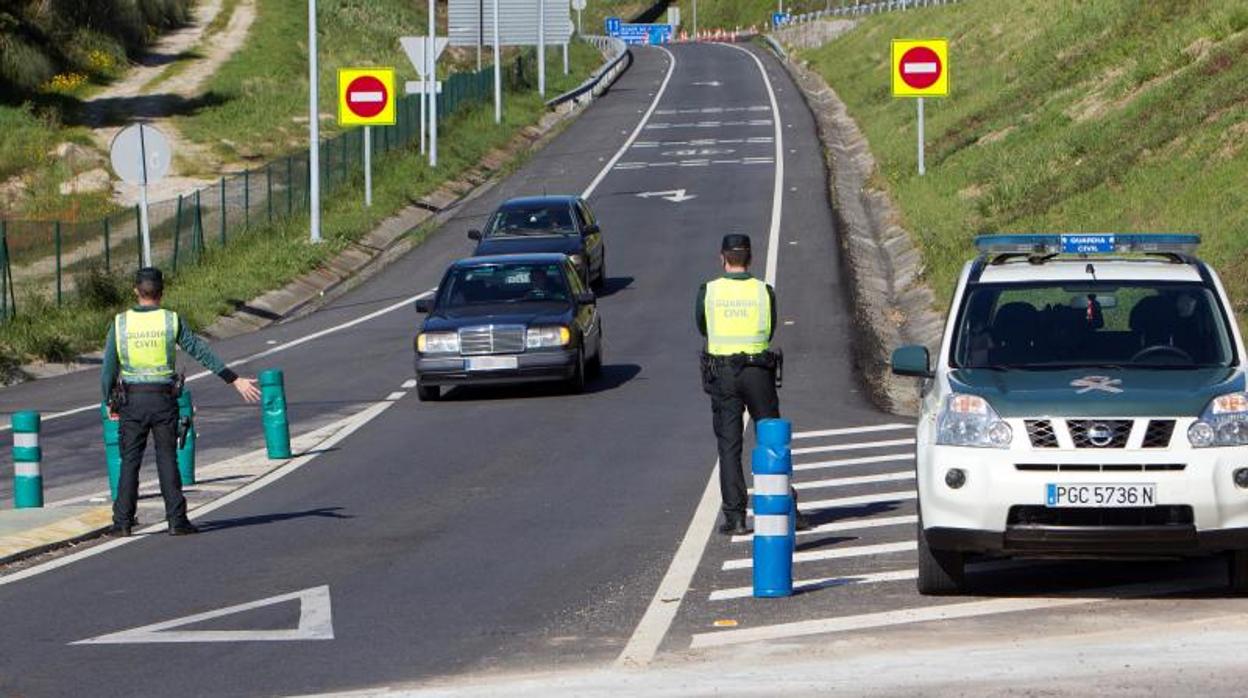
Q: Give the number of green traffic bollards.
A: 4